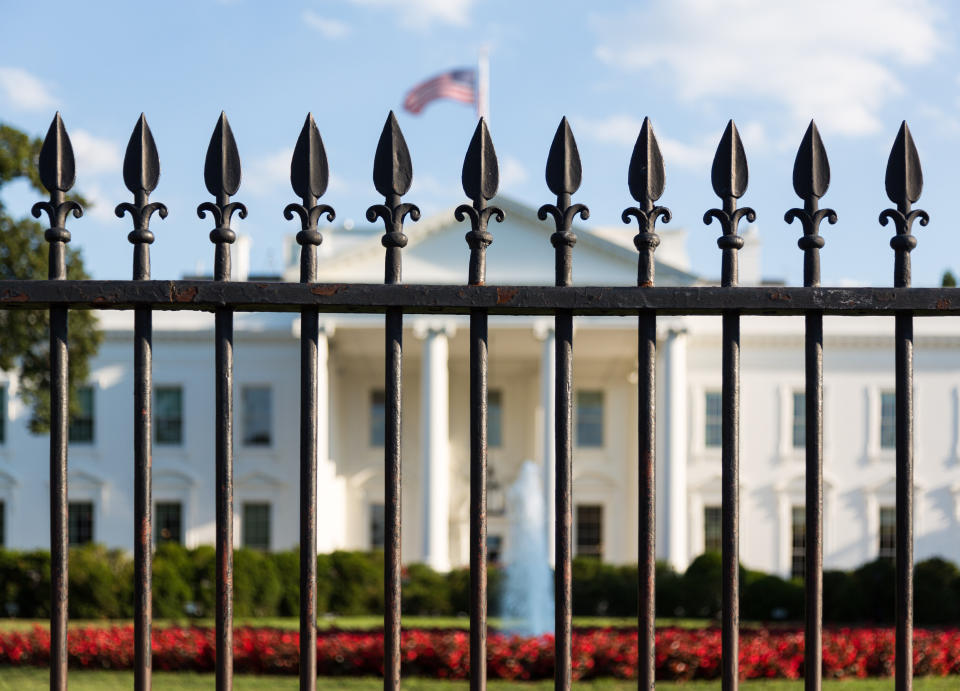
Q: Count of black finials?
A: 11